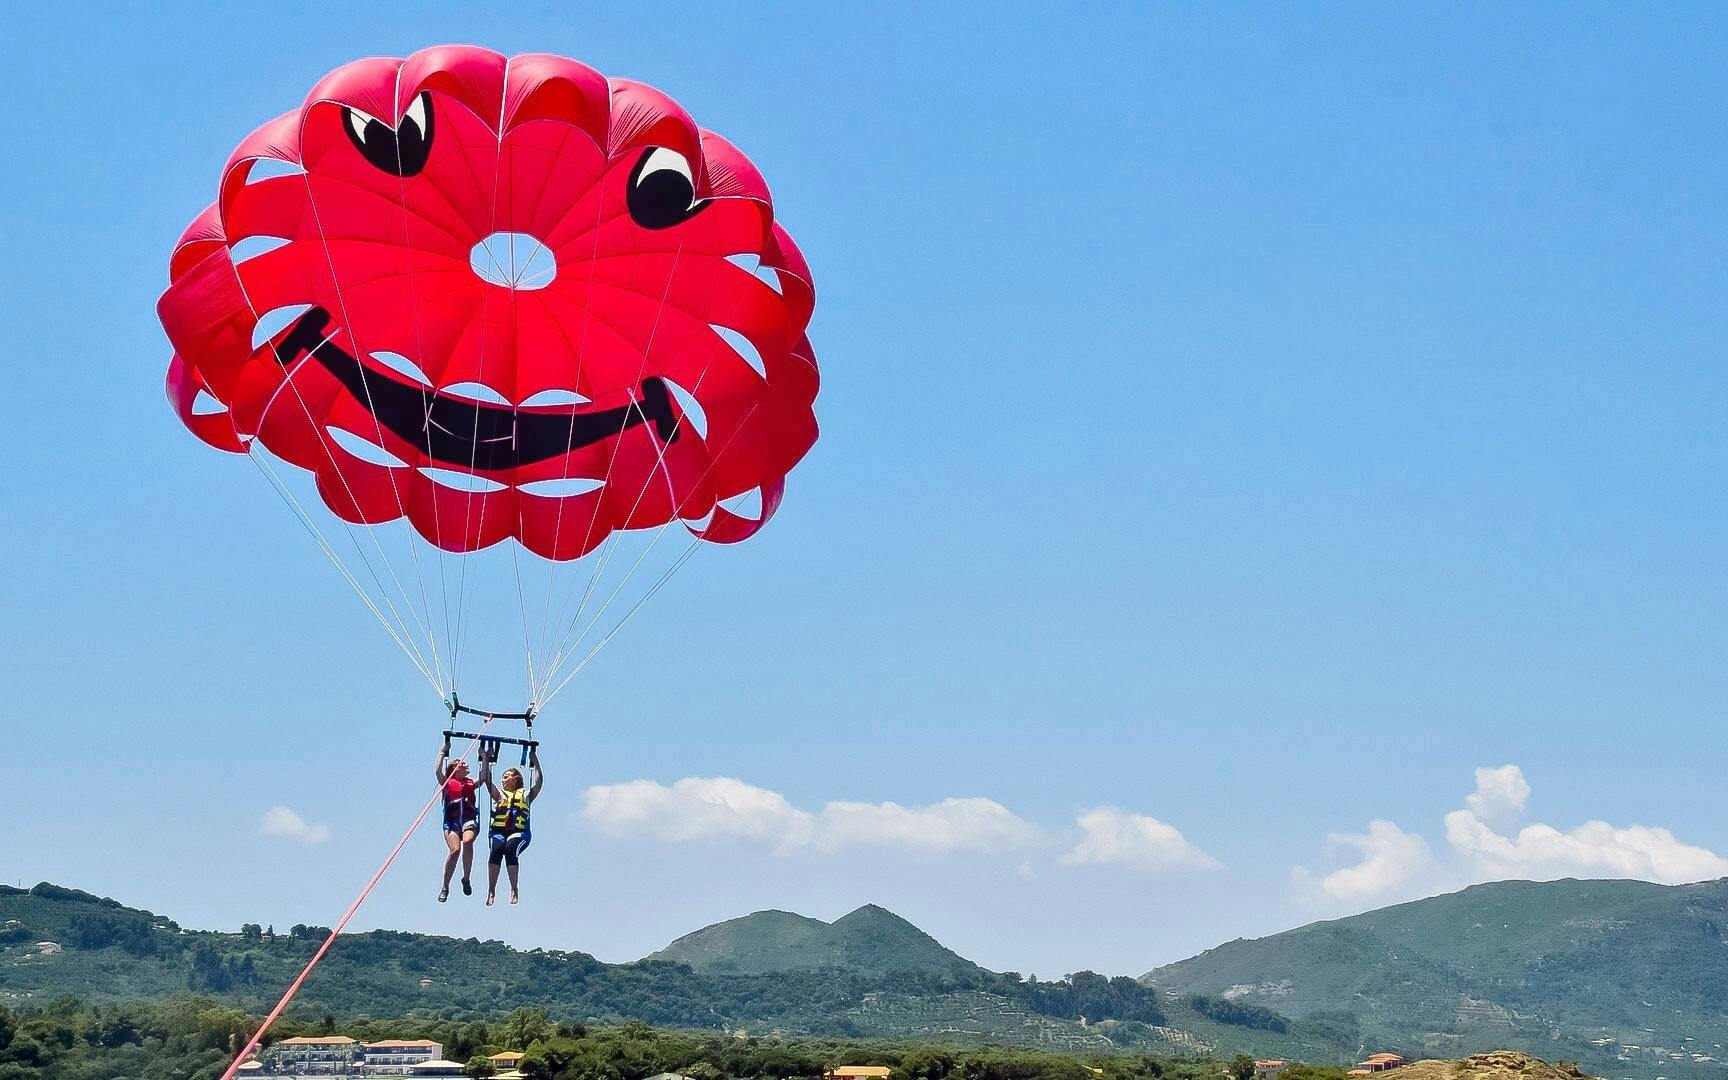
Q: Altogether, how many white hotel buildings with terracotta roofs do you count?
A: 2